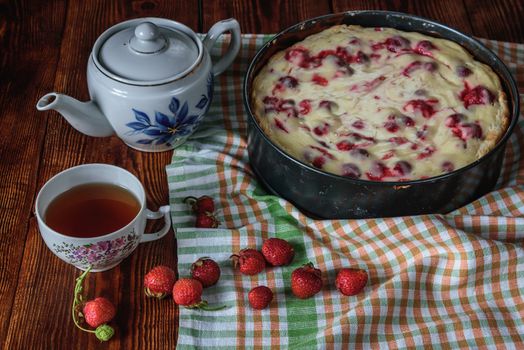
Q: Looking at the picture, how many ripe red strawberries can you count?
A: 11